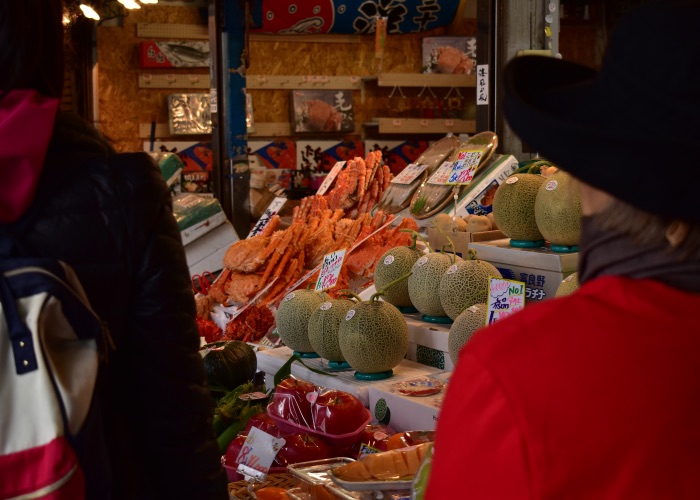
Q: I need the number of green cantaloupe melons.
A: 10